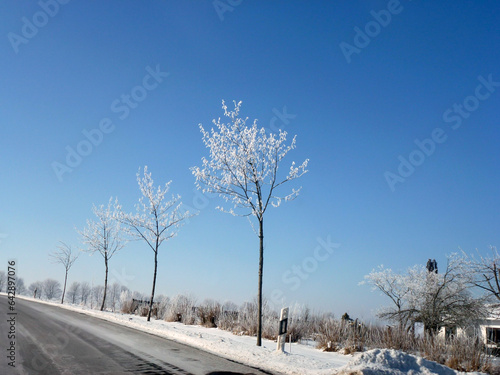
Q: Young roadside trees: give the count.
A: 4